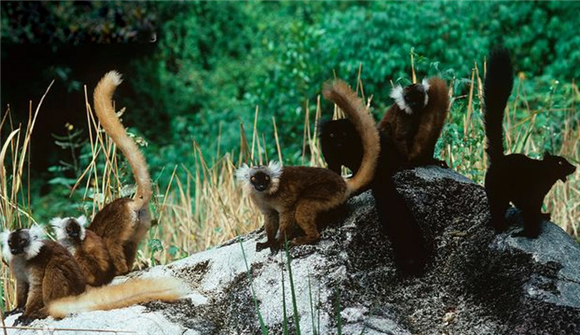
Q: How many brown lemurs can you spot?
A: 5